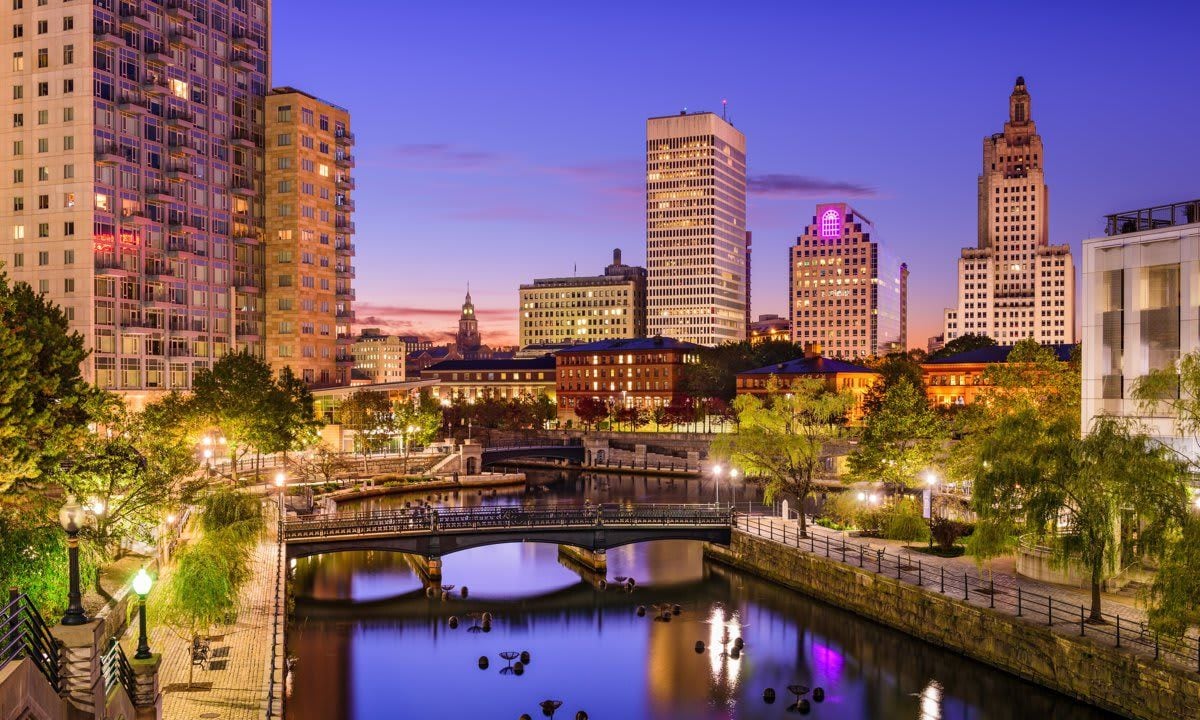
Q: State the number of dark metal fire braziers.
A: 8